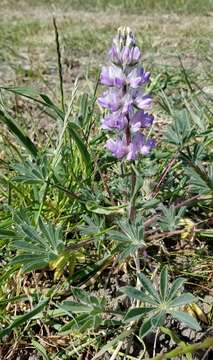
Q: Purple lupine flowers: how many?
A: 1